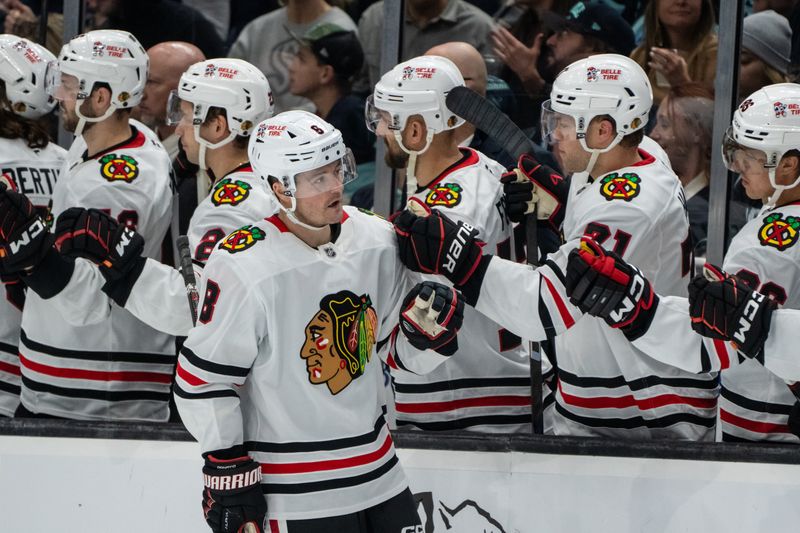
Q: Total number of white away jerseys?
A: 7